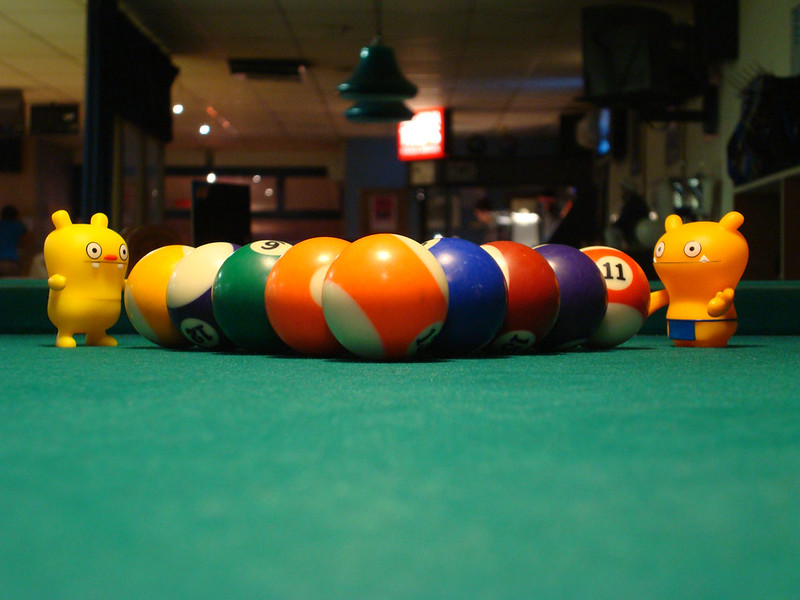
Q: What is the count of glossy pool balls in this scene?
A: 9